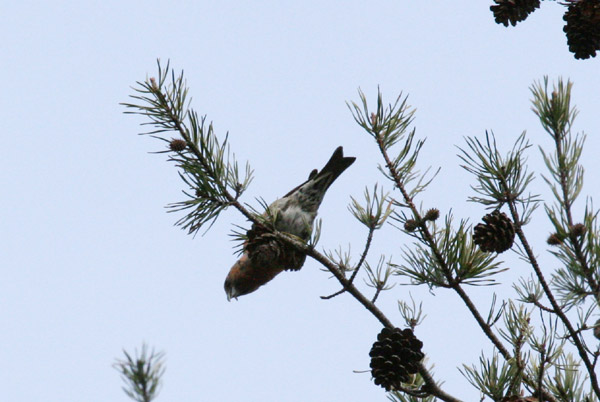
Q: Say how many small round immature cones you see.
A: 5